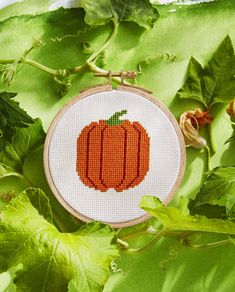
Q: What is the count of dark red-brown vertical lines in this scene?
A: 4